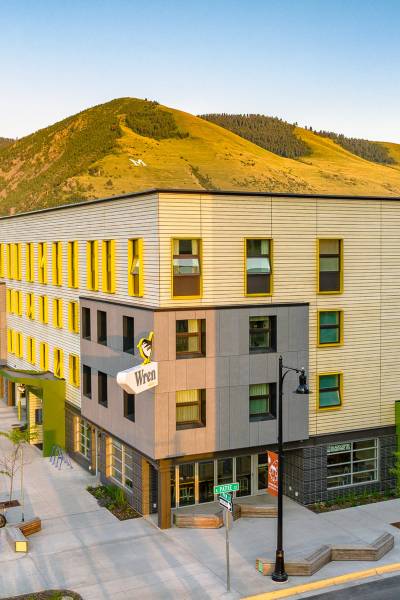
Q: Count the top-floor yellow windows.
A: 13